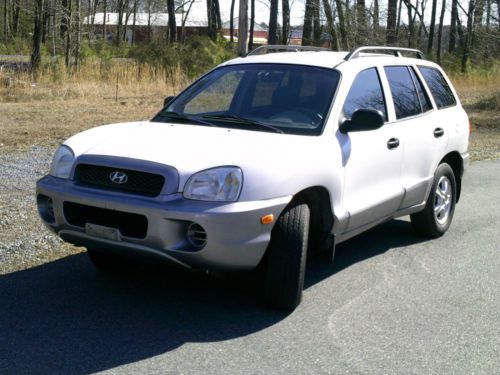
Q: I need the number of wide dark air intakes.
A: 2